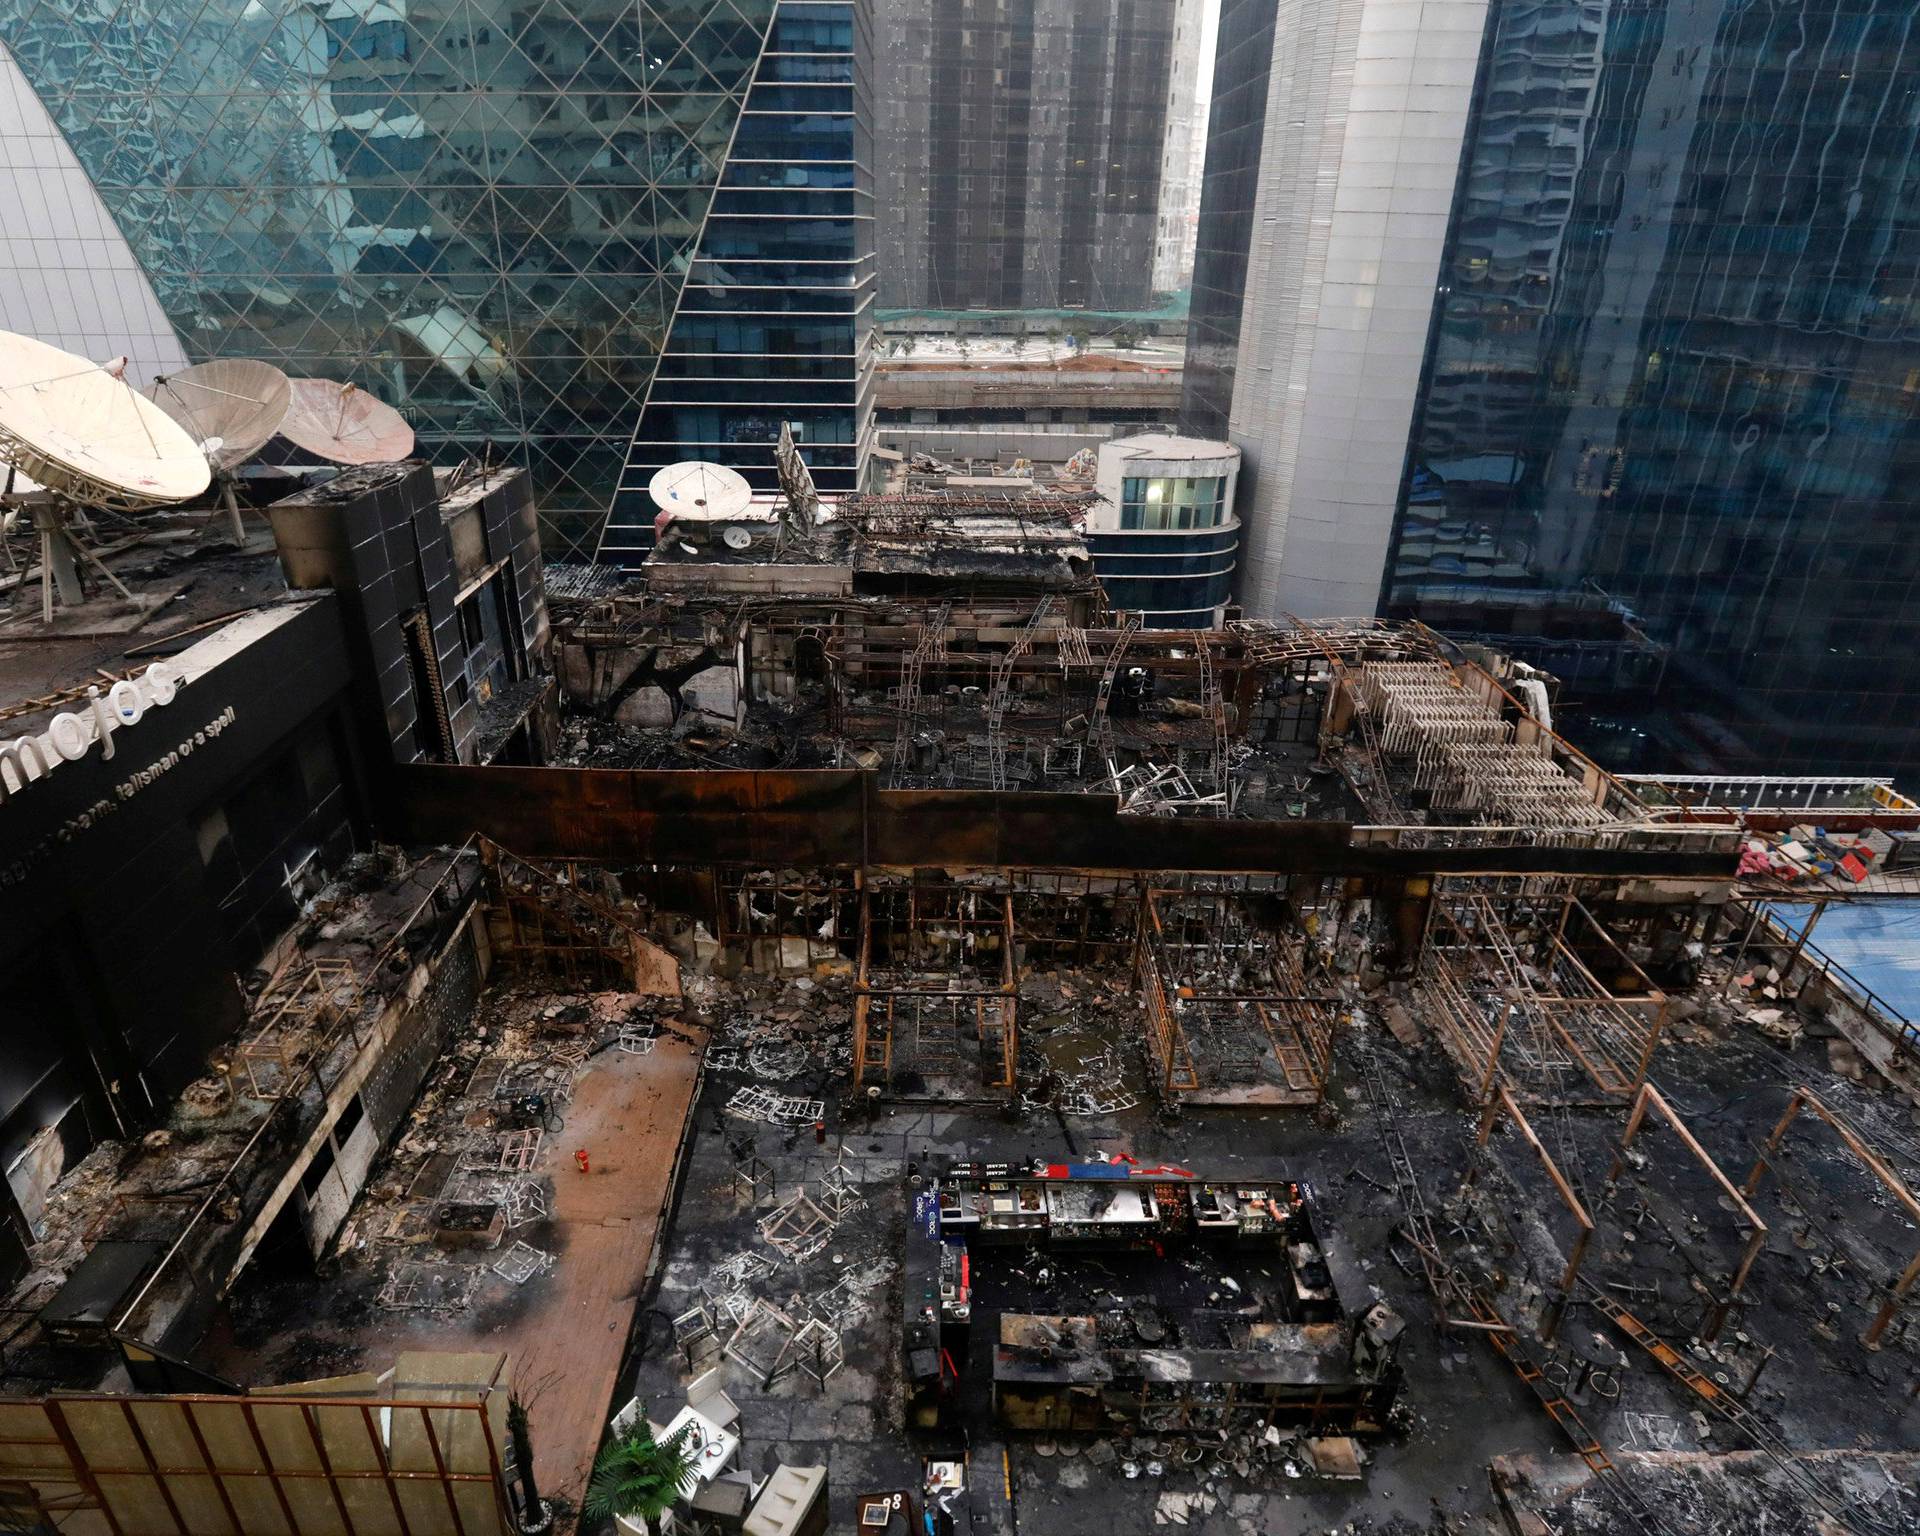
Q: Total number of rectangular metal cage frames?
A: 3